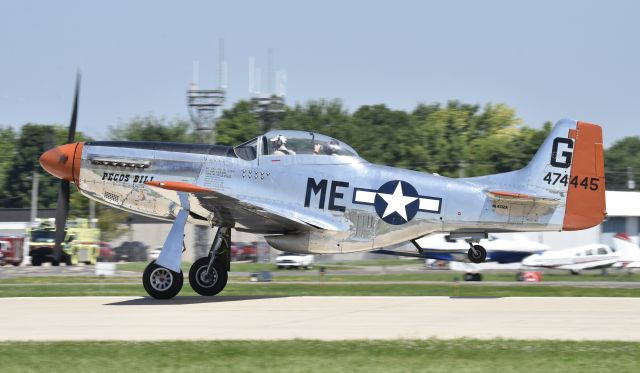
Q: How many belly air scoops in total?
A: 1